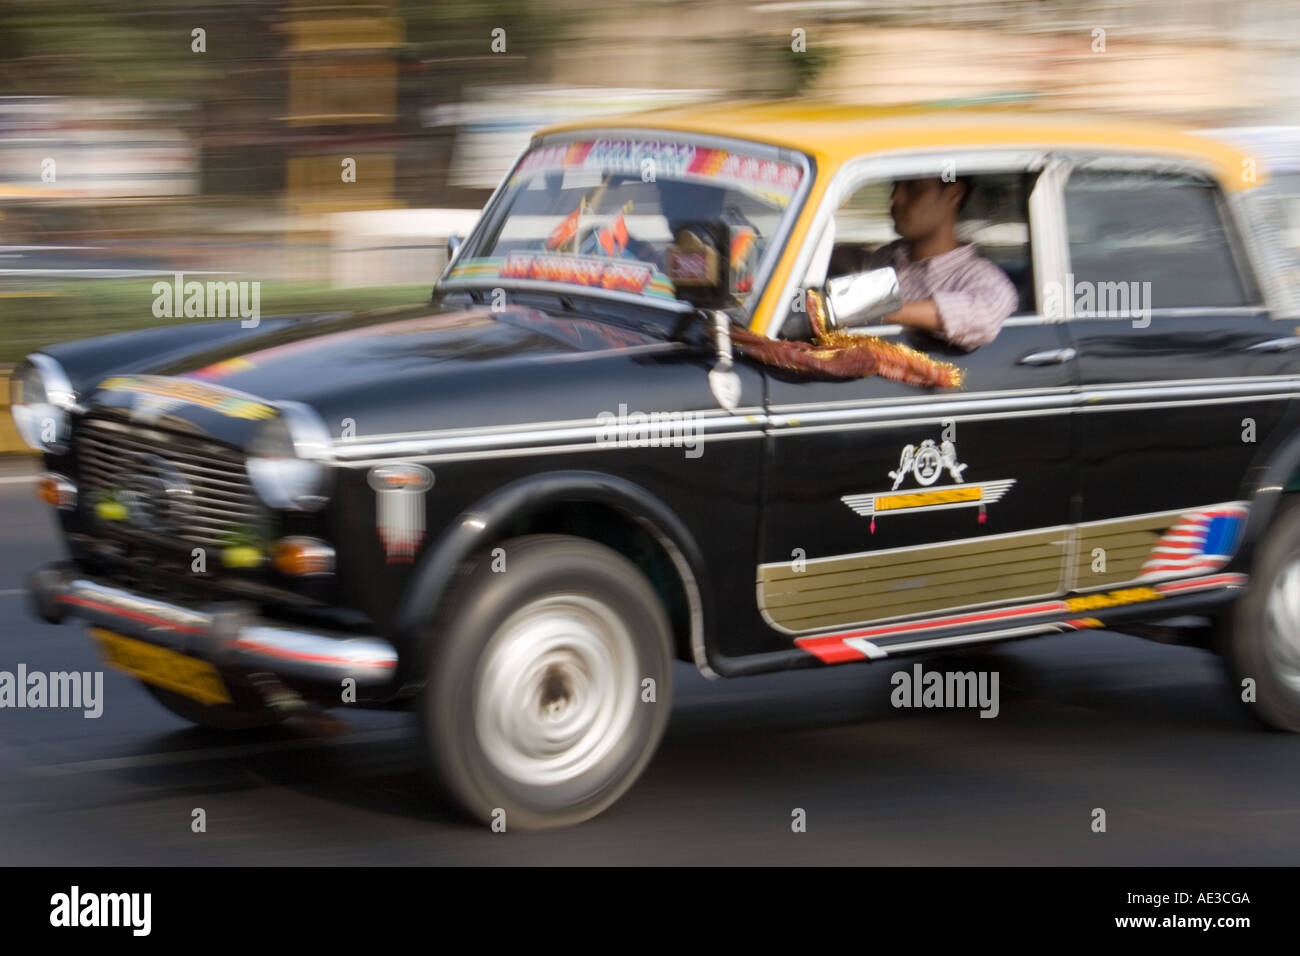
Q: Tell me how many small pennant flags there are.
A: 2